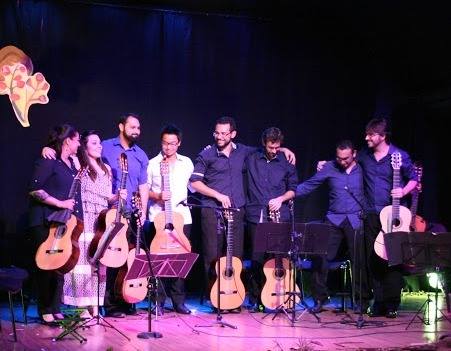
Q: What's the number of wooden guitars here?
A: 8